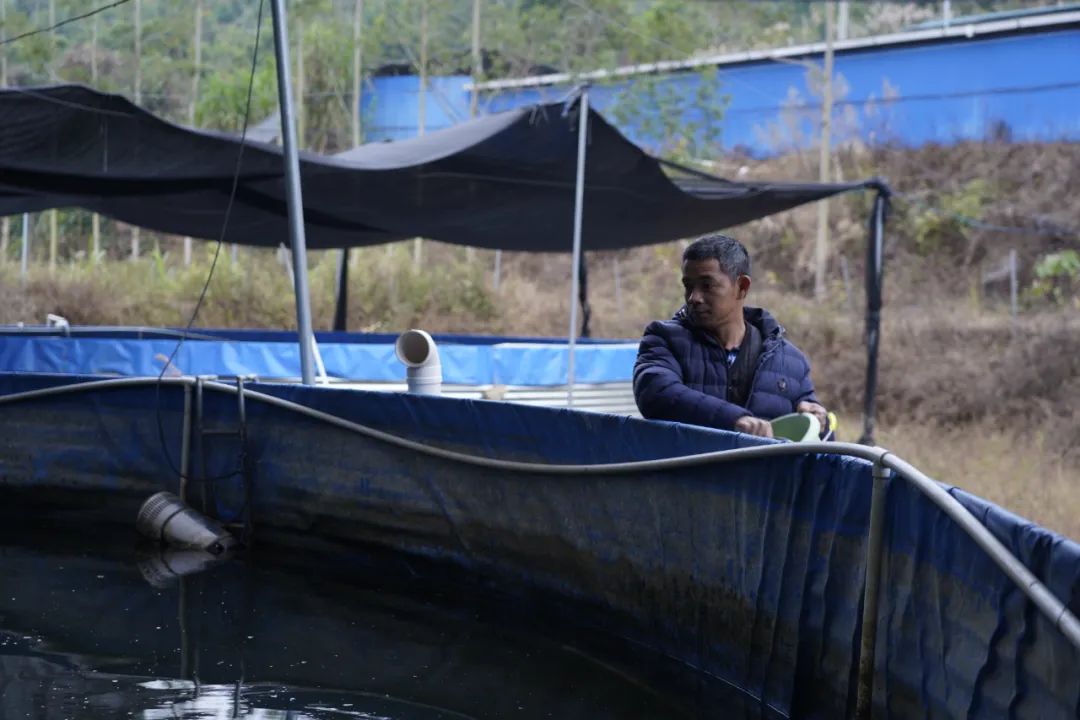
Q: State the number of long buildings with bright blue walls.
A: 1